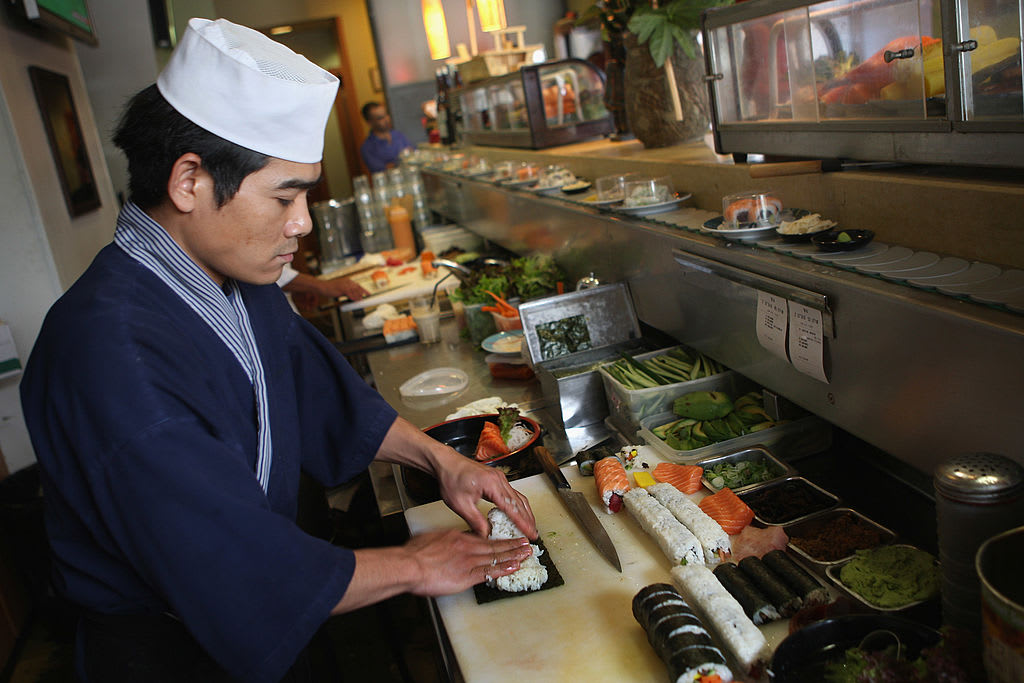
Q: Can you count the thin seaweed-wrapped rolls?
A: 3